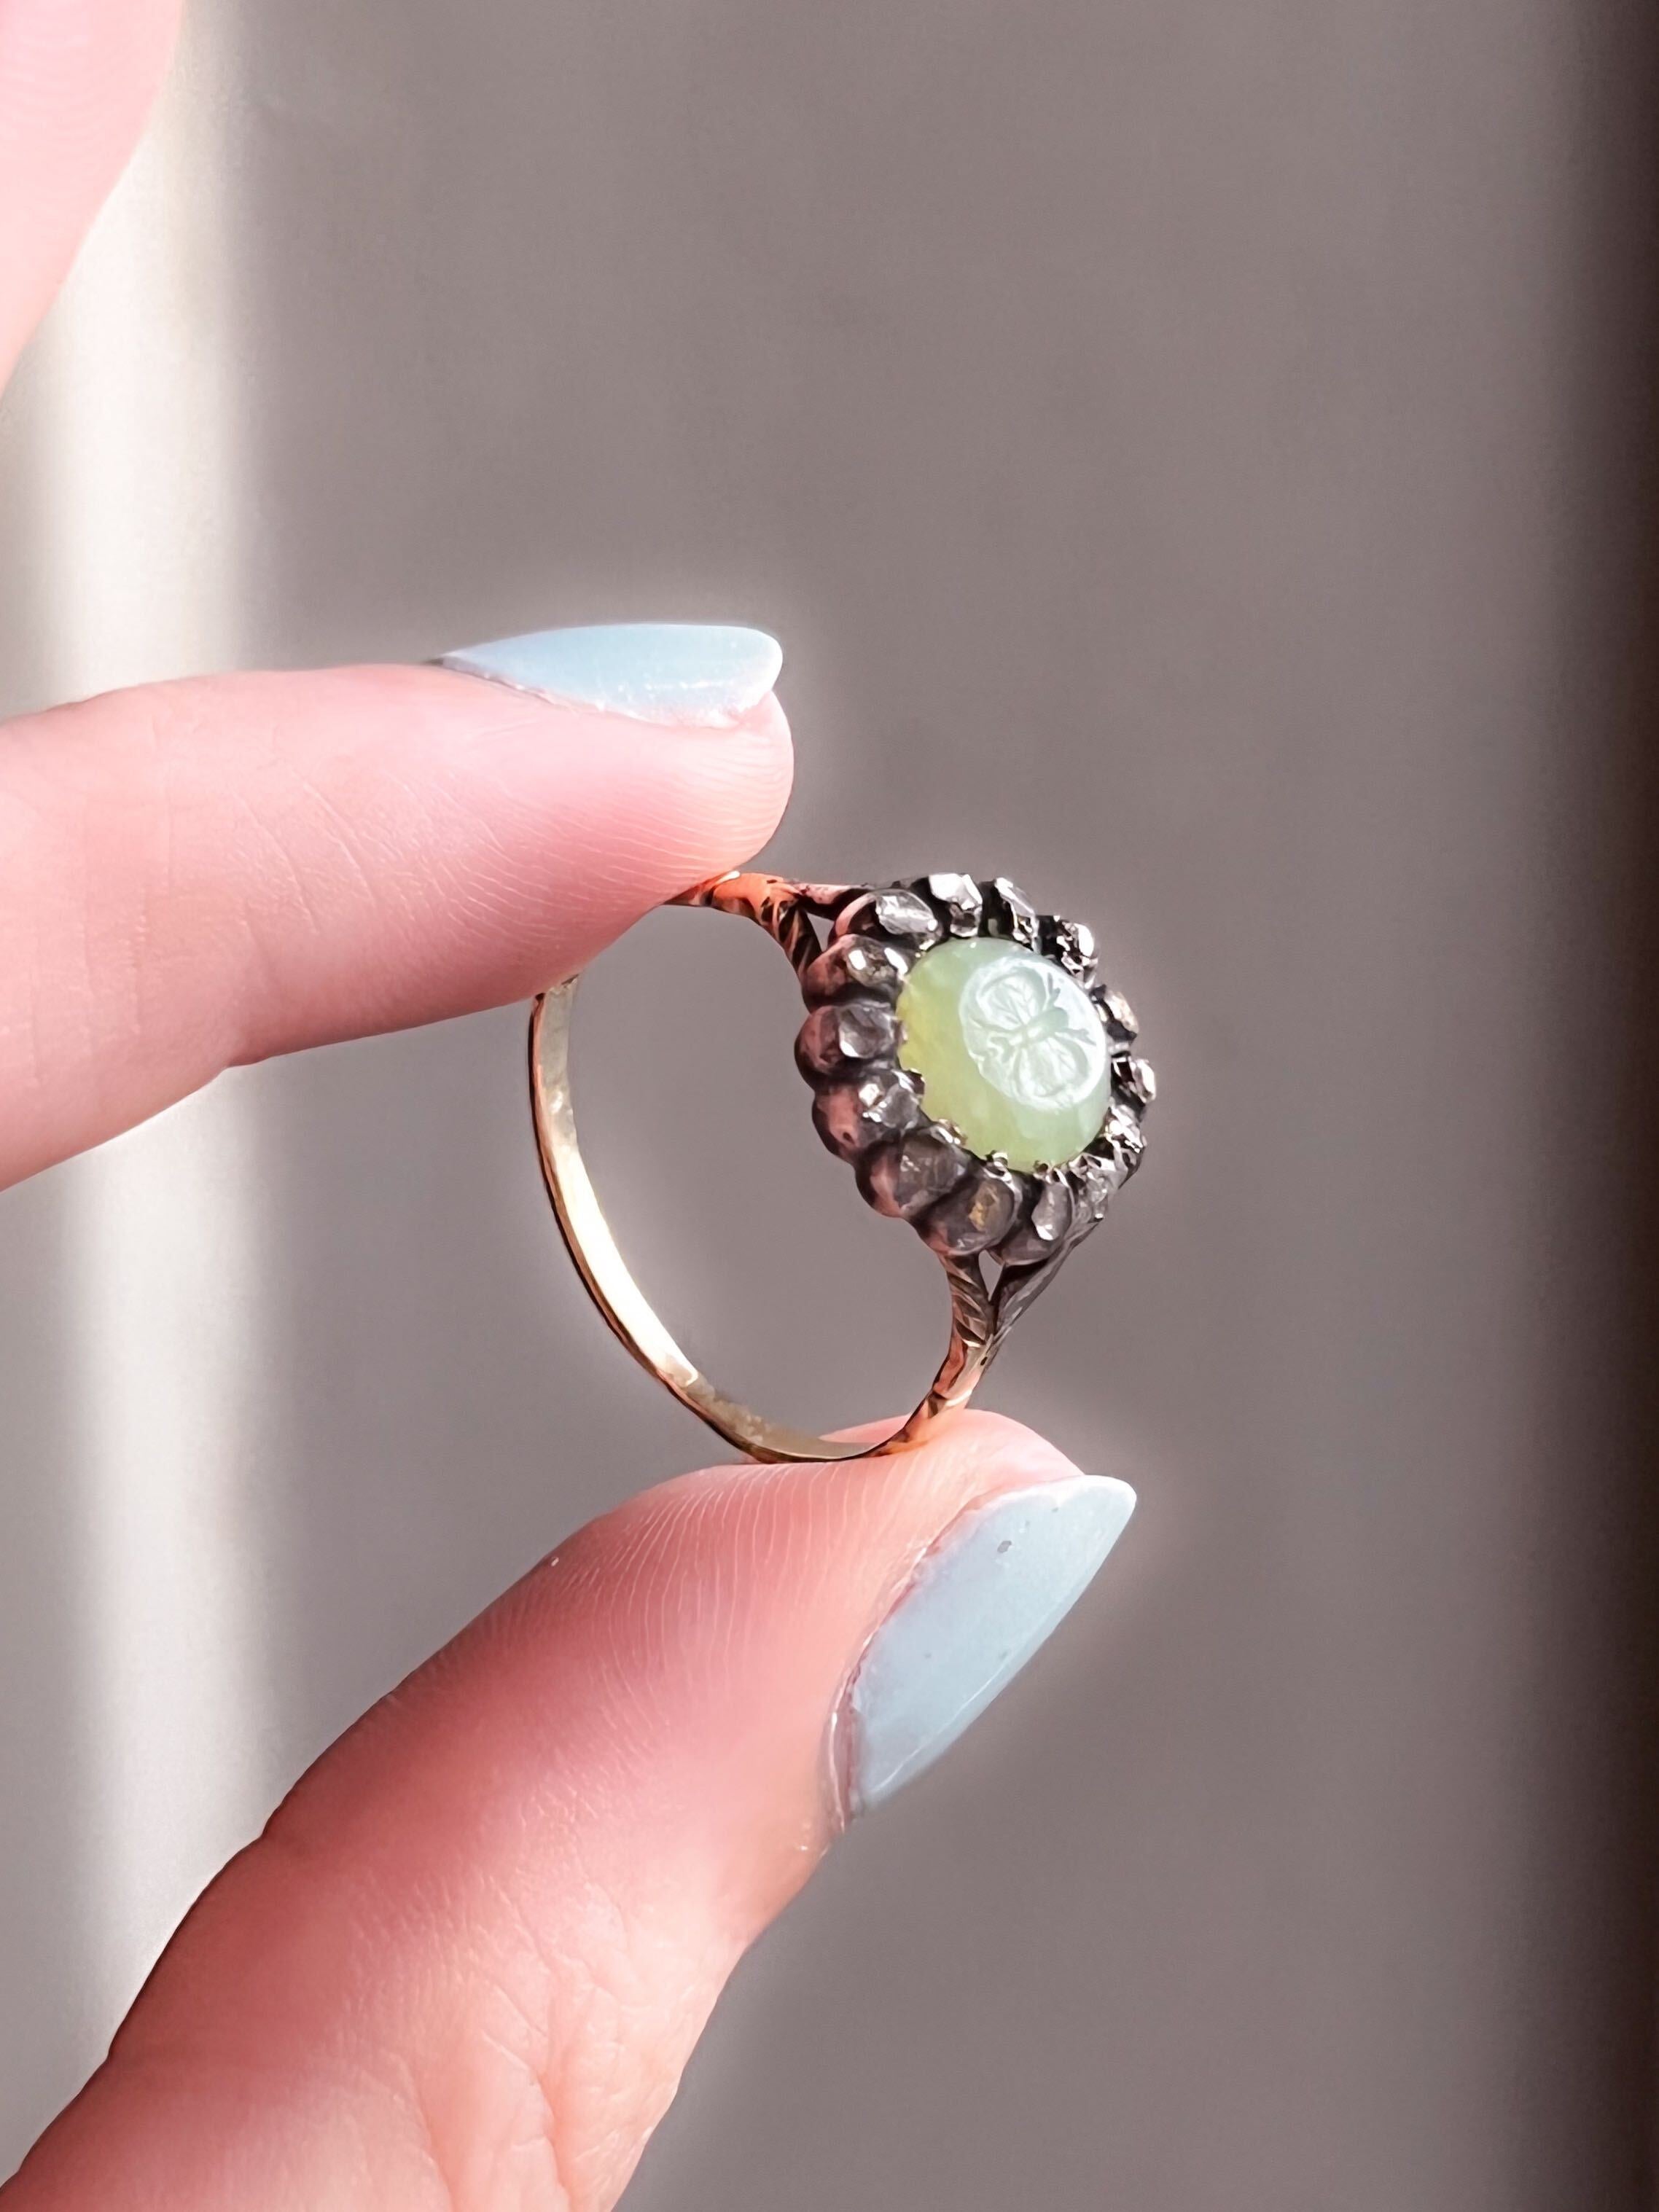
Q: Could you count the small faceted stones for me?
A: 14